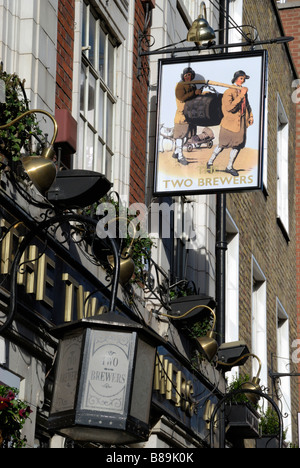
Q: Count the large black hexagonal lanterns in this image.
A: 1